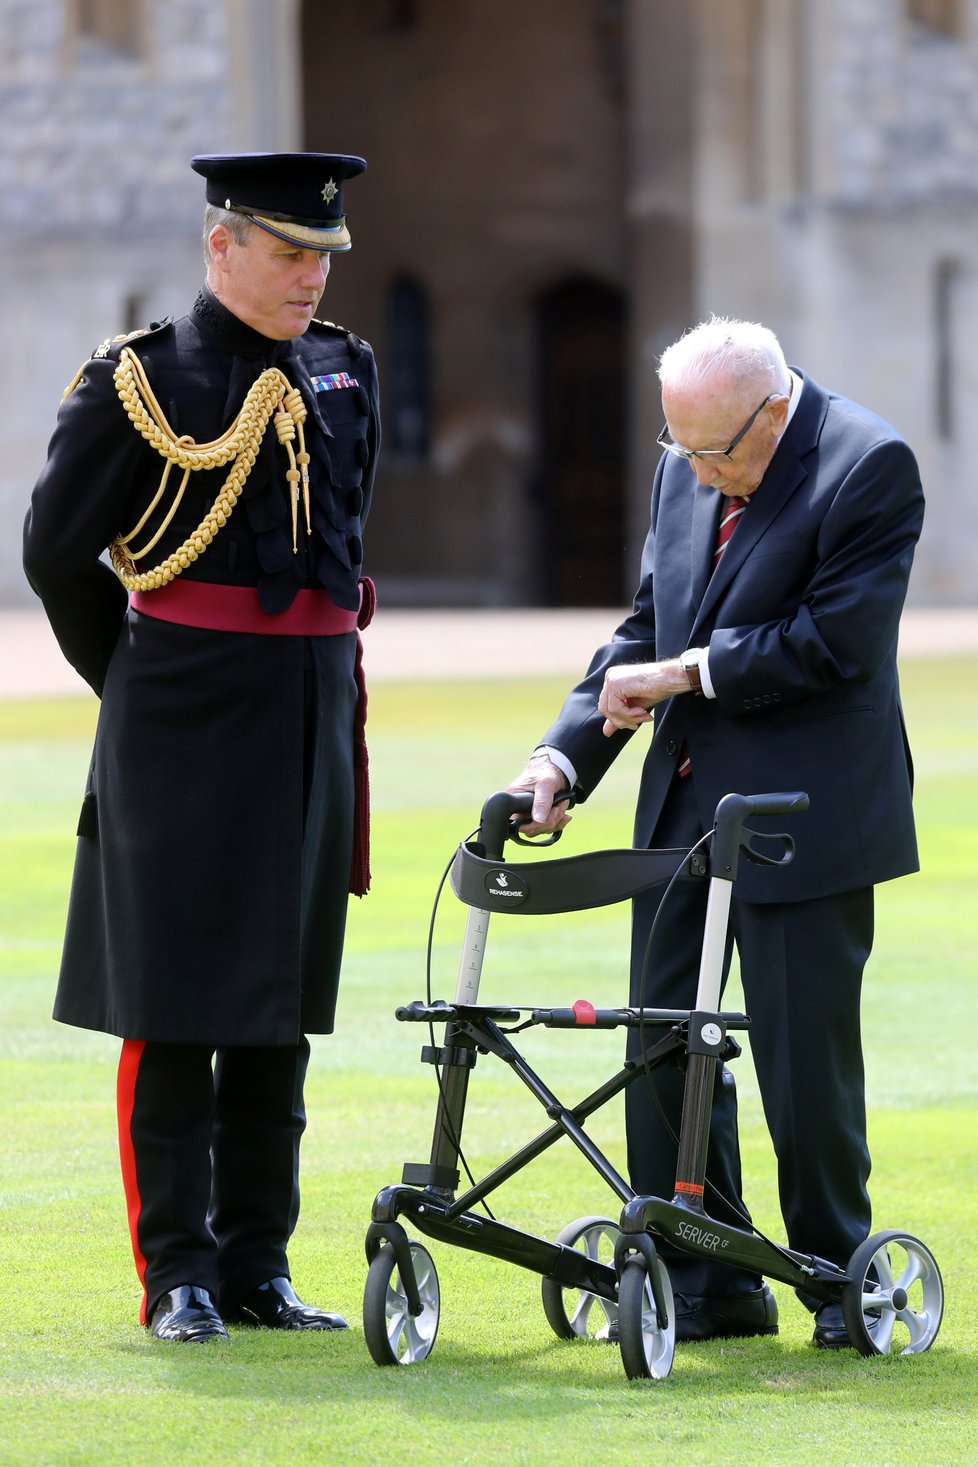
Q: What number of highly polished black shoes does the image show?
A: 2